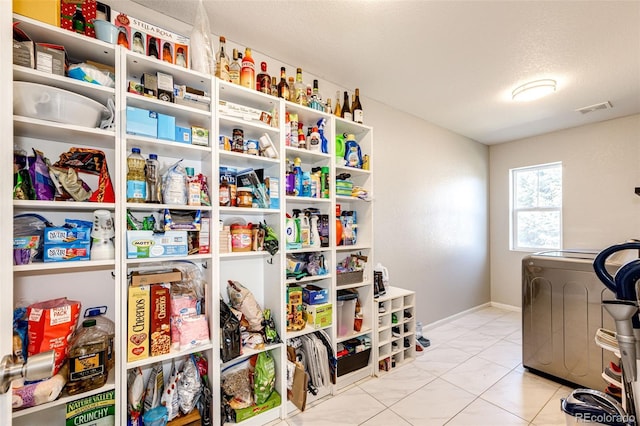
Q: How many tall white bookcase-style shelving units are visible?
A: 5